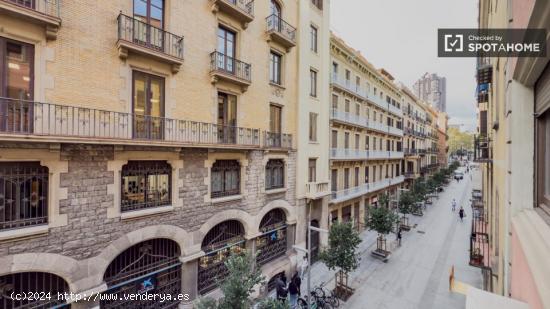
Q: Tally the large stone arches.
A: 4